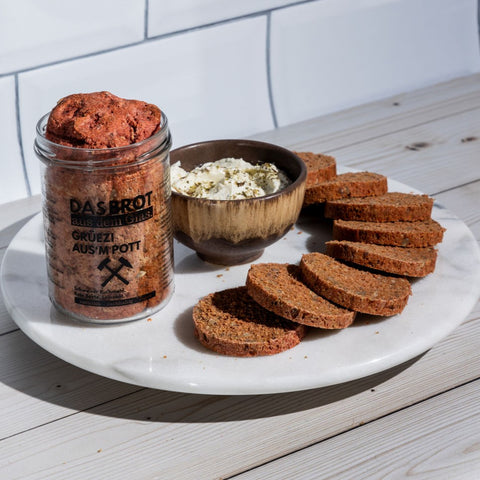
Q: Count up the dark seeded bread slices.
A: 8